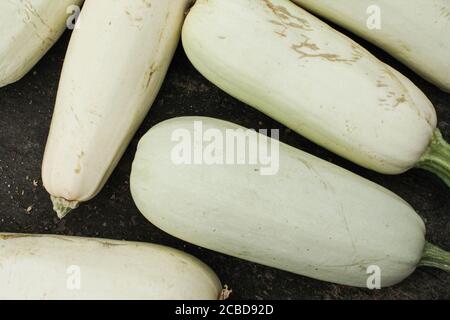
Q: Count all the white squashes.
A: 6